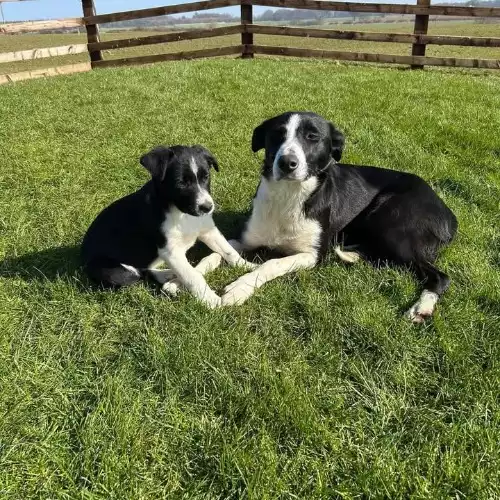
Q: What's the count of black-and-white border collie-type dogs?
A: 2